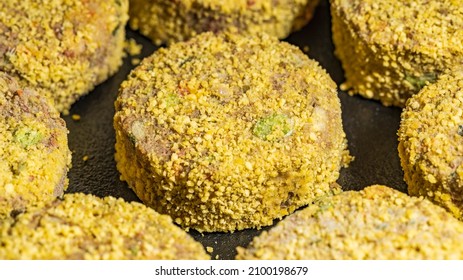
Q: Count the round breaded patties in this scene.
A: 8